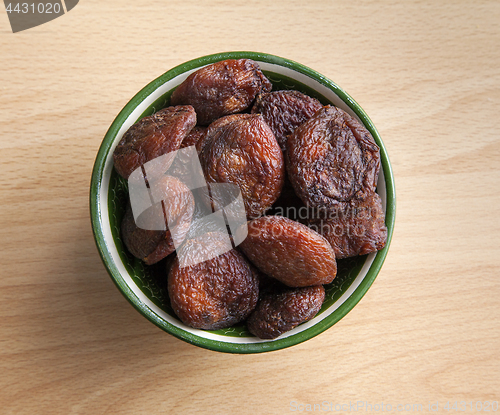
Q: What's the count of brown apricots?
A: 11